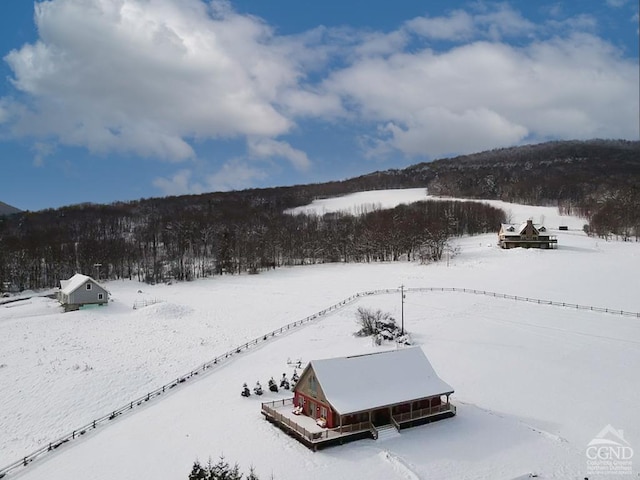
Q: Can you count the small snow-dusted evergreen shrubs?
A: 5